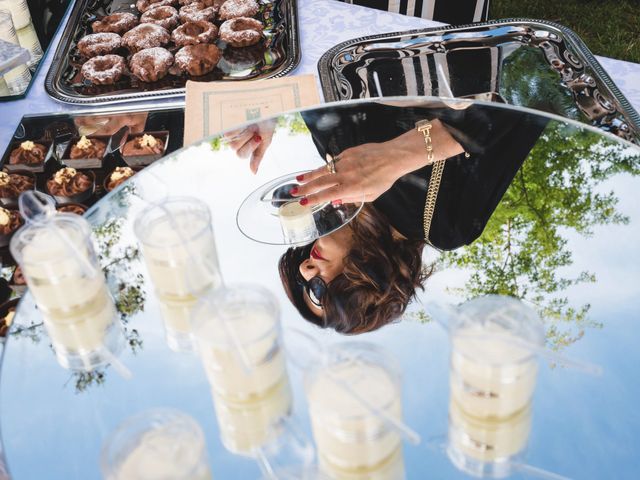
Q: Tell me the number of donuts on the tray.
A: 13